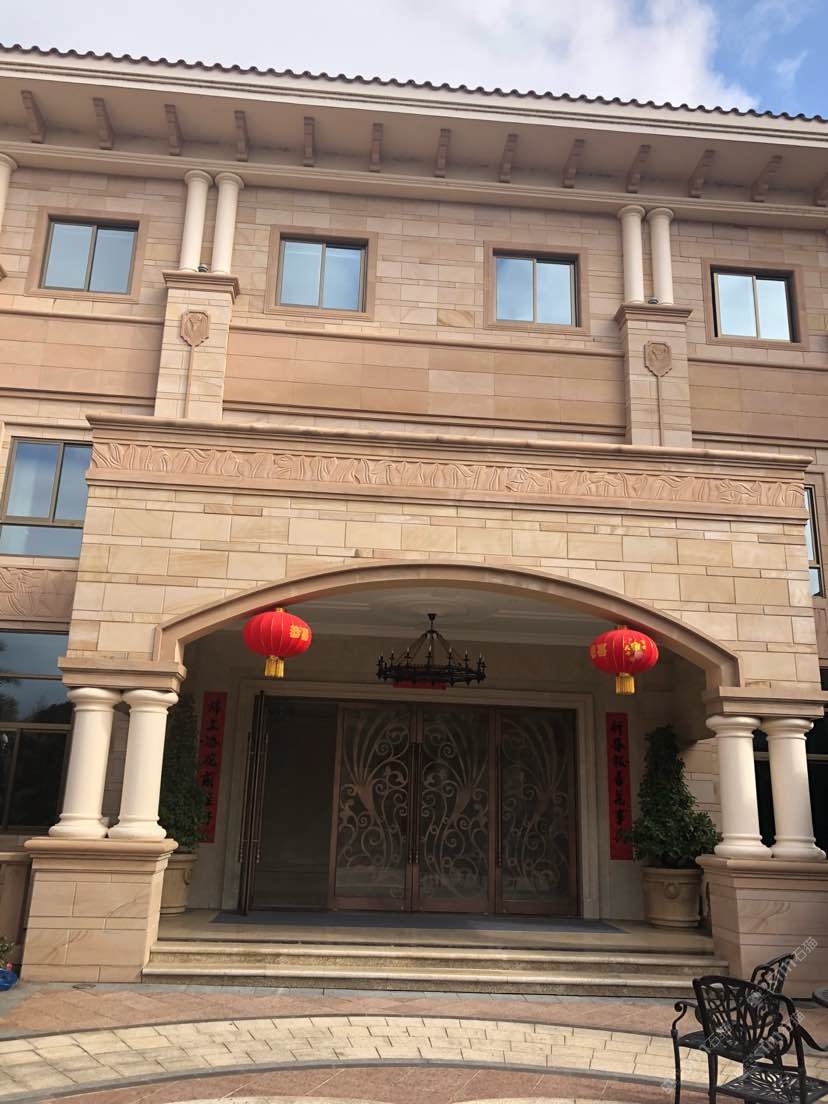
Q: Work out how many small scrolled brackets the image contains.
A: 13